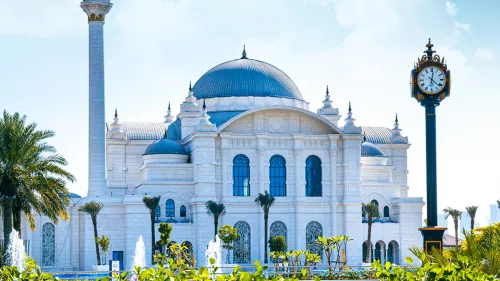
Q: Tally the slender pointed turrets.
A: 7